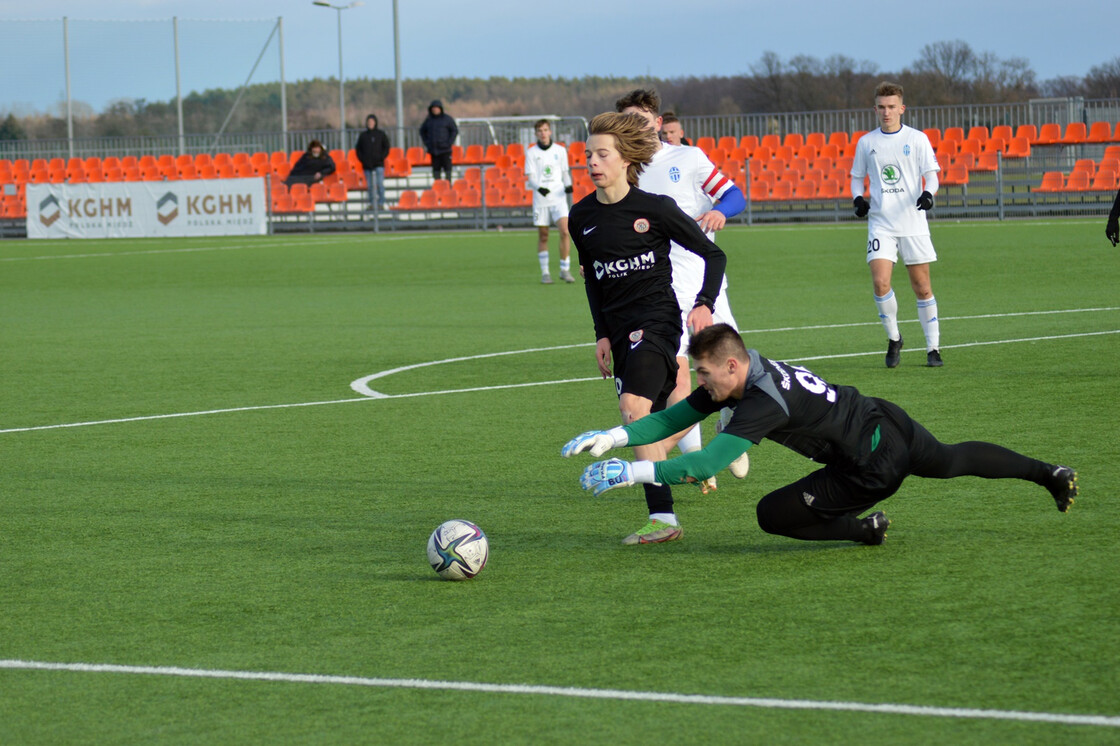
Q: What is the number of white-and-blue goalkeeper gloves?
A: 2